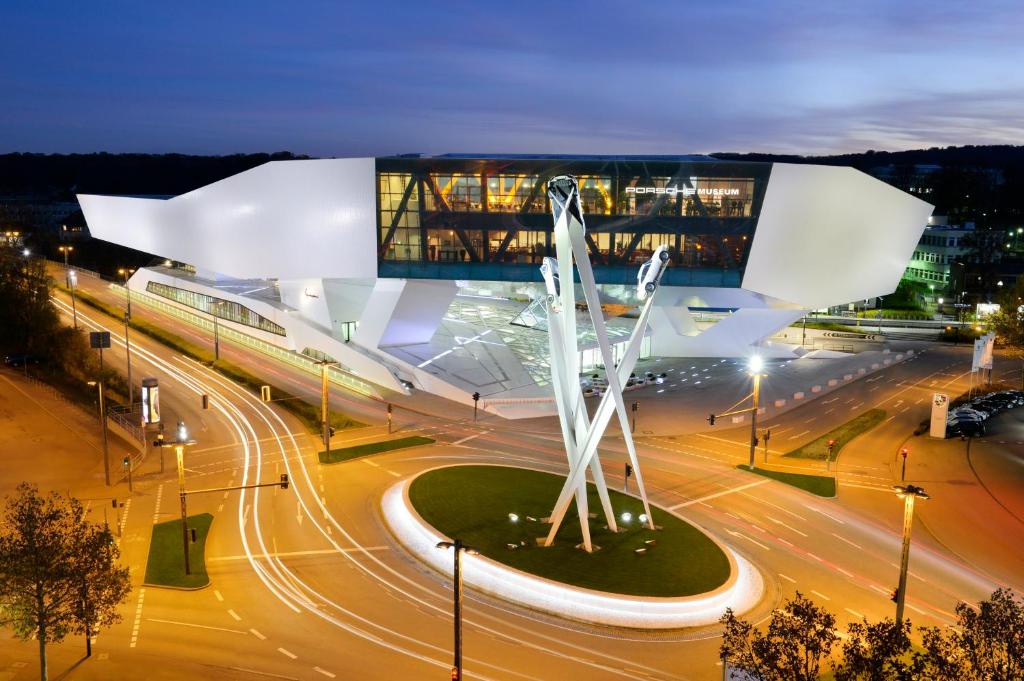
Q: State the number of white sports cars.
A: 3